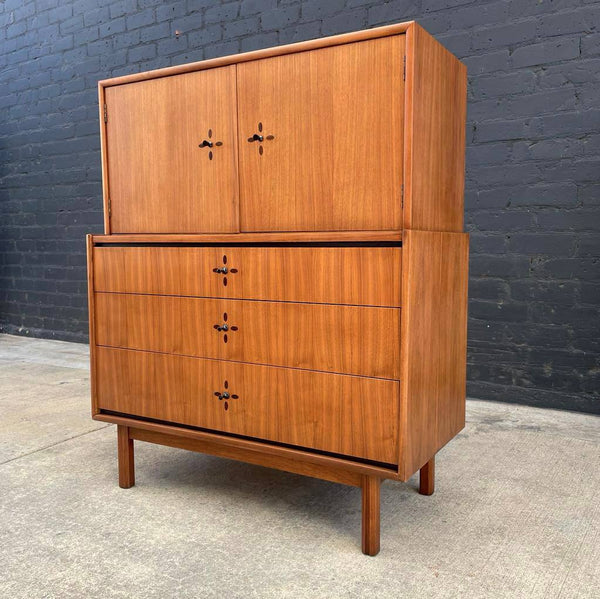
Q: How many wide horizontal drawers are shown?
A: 3